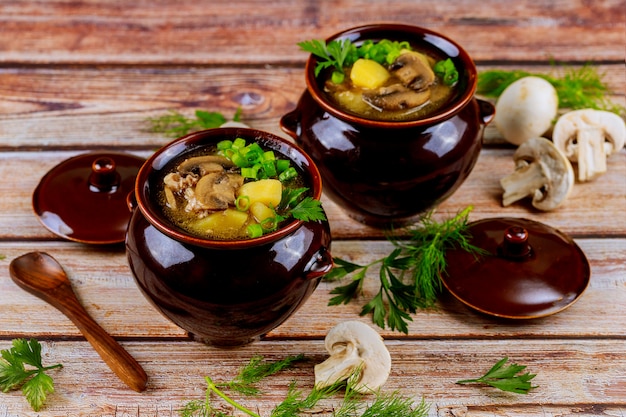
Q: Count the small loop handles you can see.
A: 4